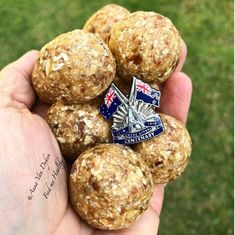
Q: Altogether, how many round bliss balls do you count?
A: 6